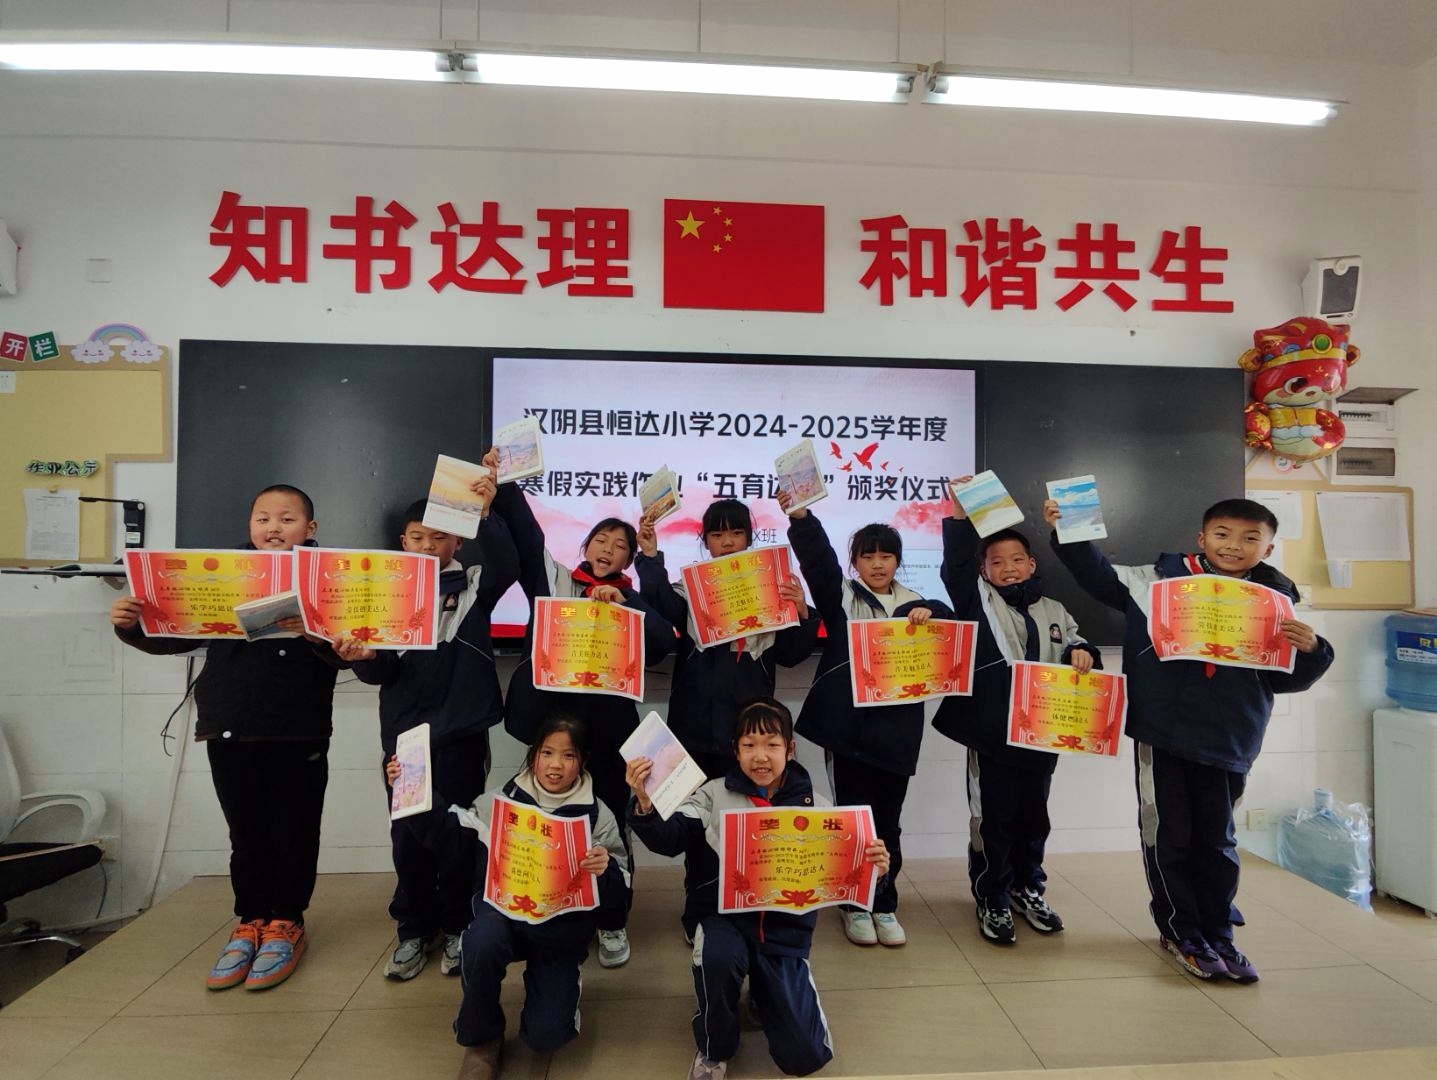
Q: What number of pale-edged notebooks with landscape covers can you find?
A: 9